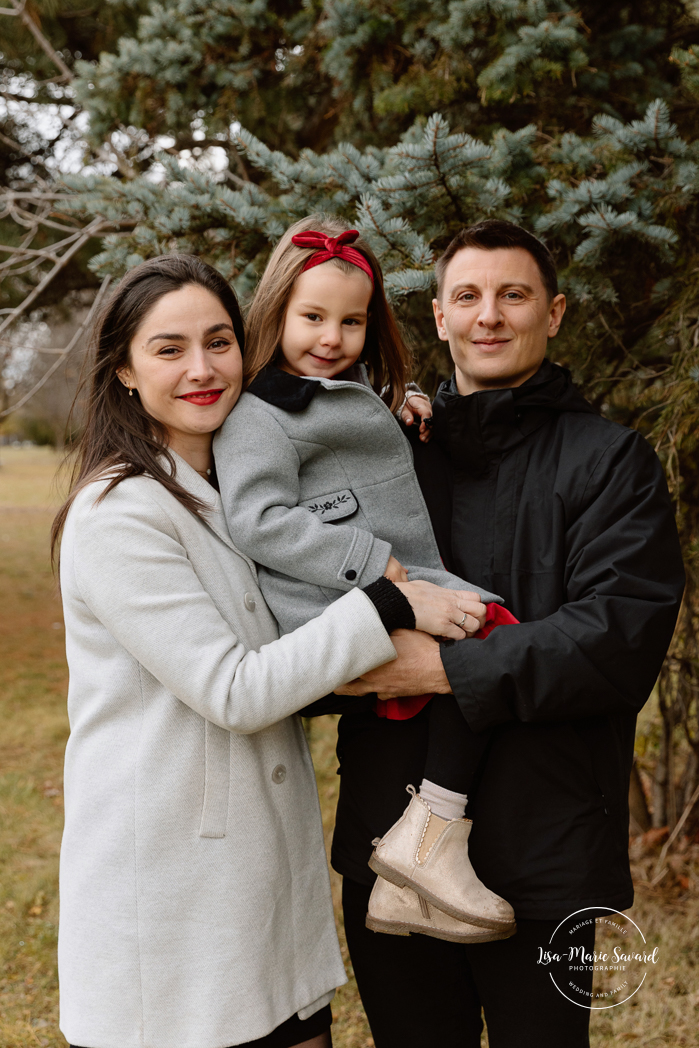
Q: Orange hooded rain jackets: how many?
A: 0